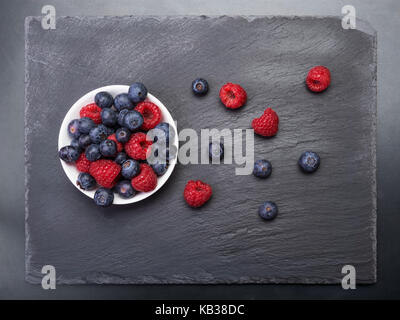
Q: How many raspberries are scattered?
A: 4